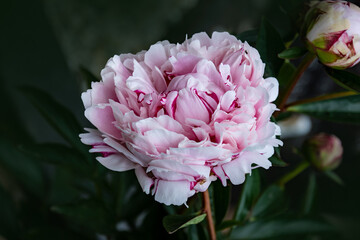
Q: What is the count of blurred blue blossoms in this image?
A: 0